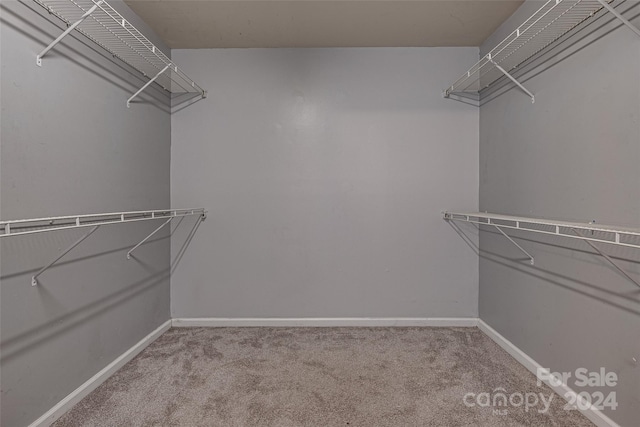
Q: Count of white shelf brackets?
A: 8